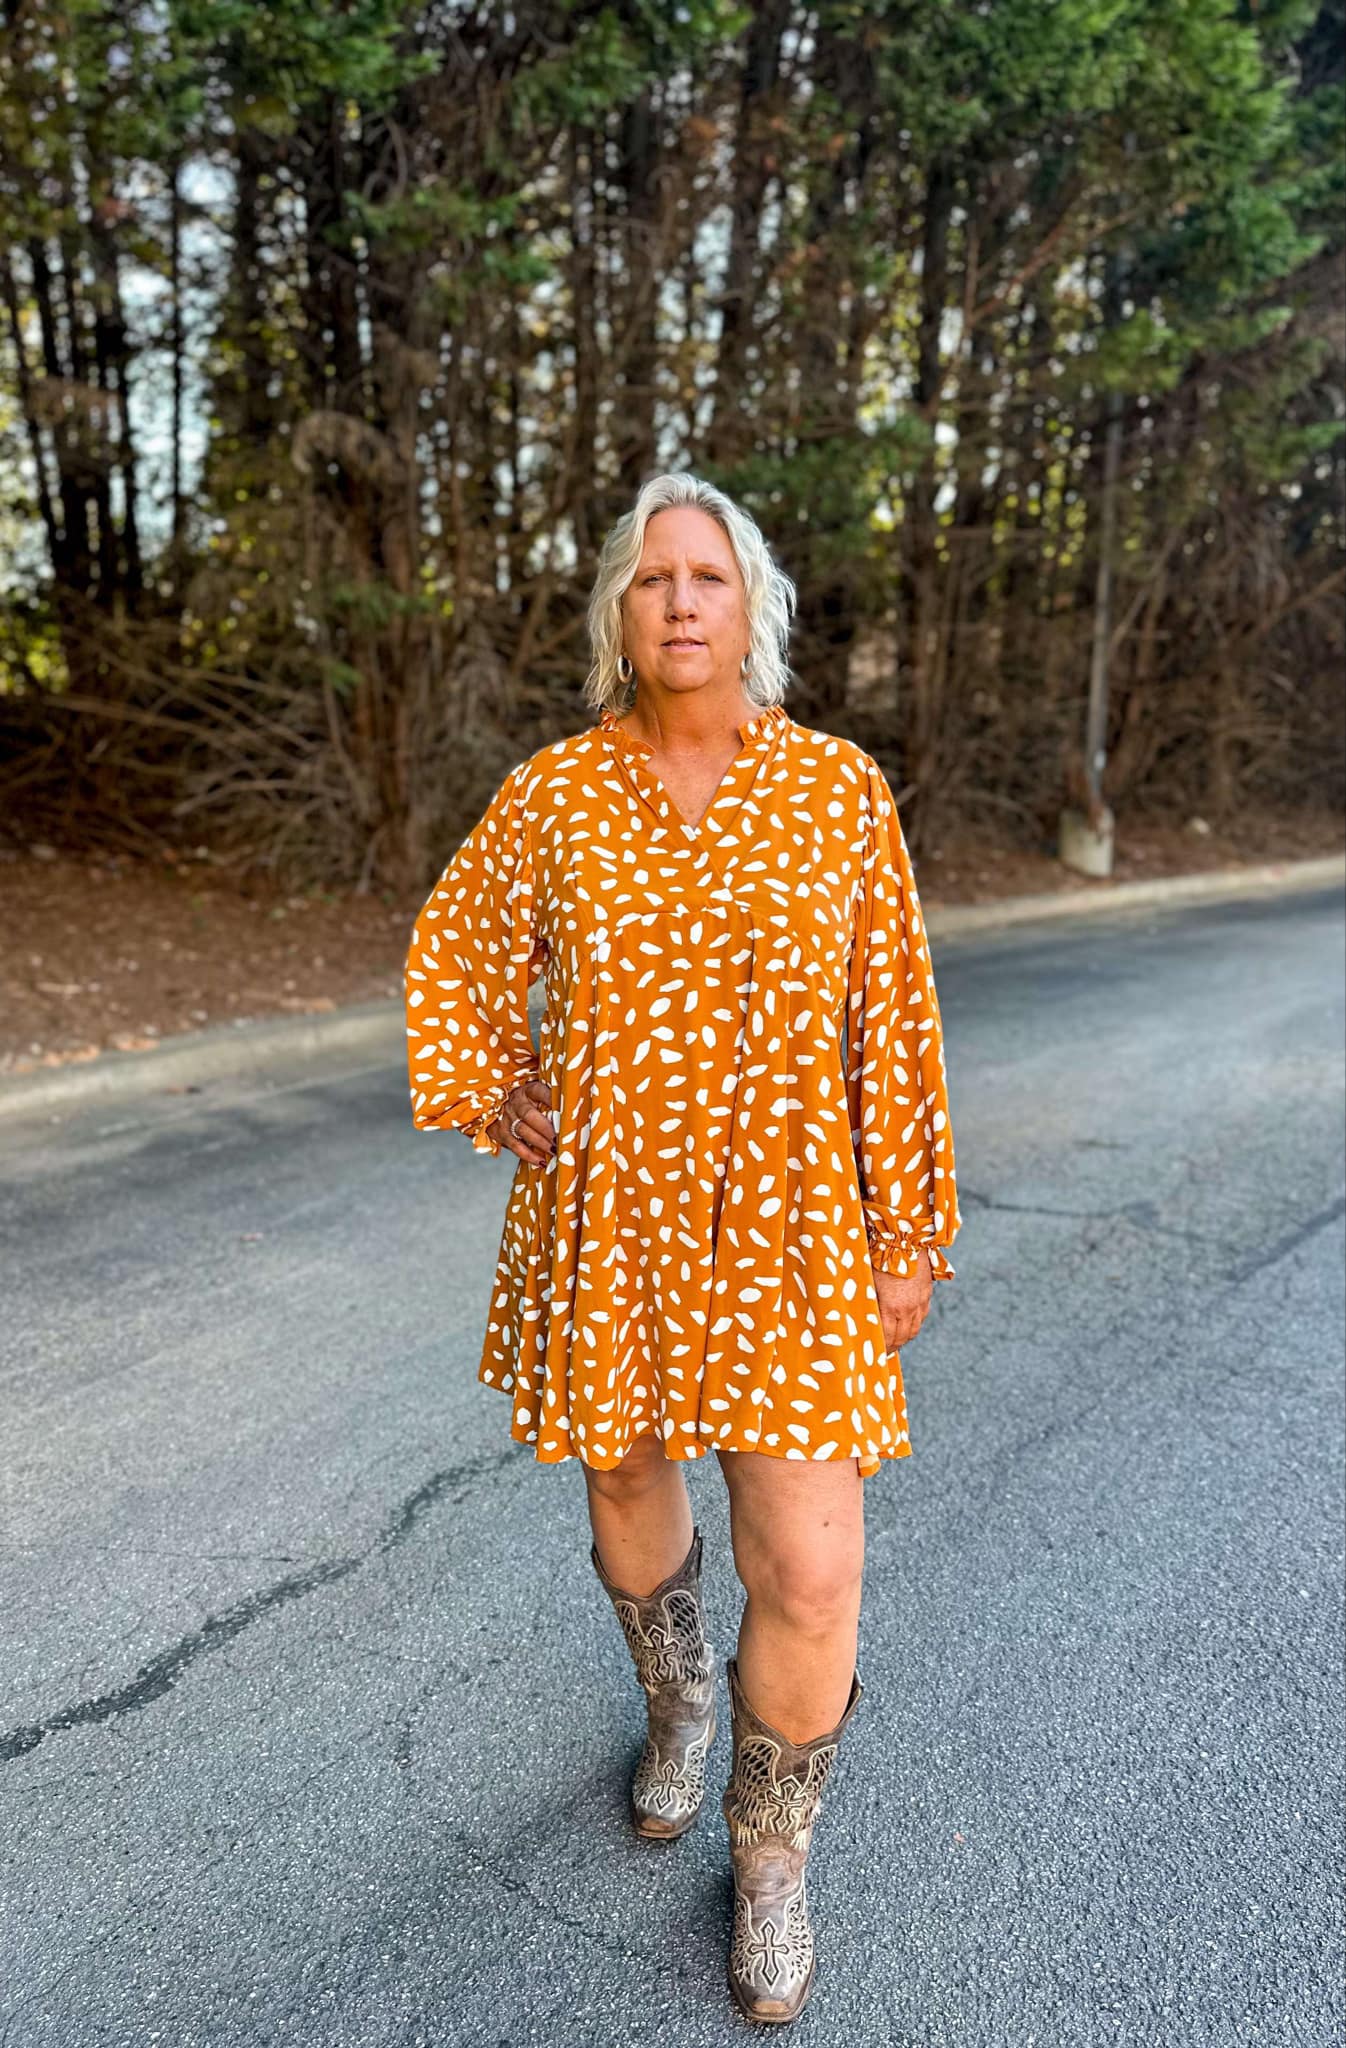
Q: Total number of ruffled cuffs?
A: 2